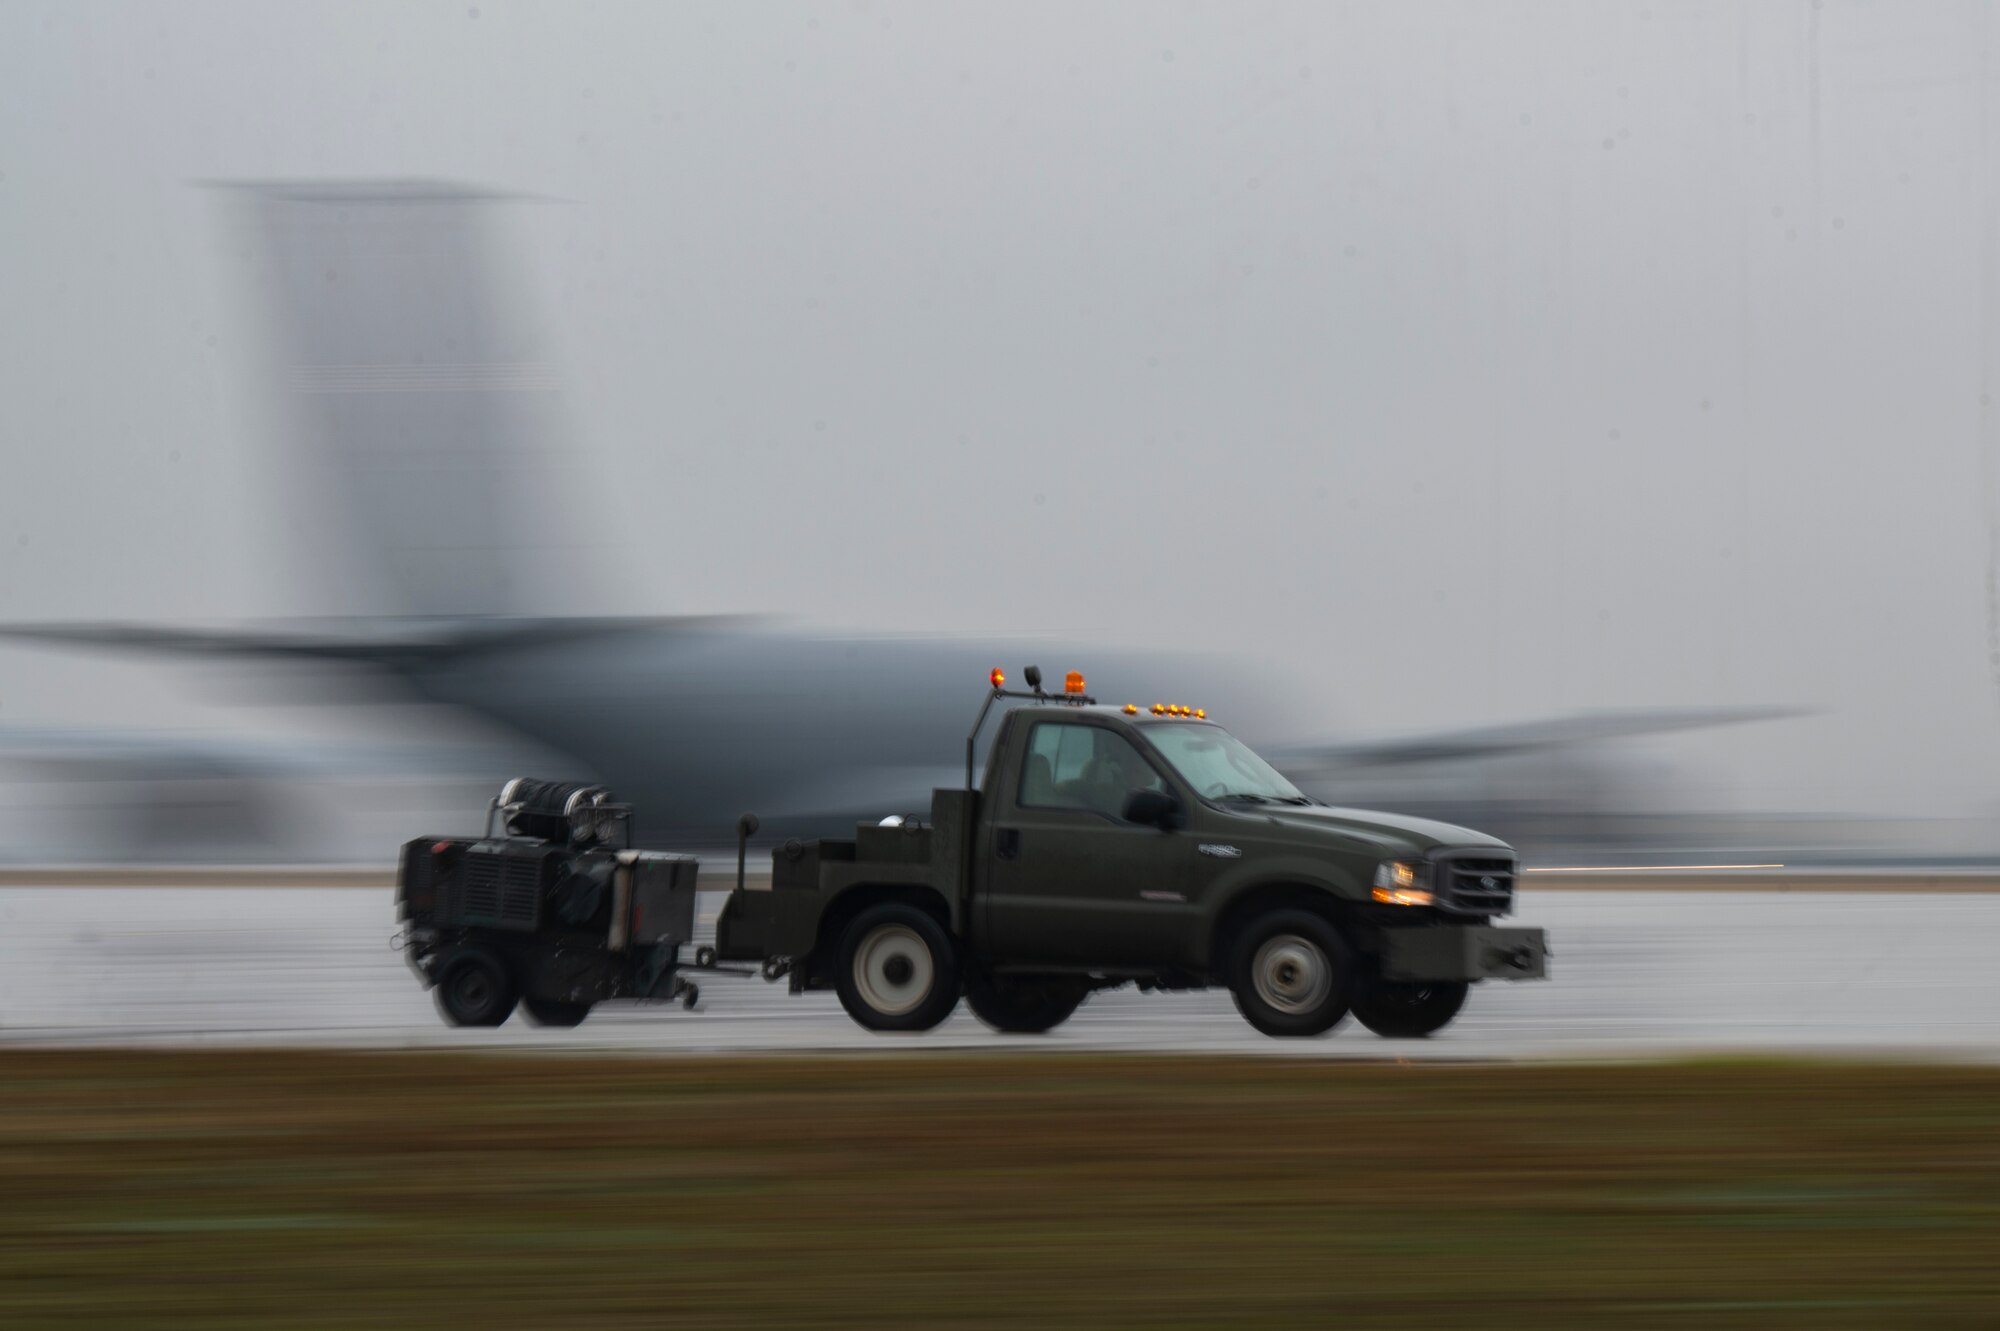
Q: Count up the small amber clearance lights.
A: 5